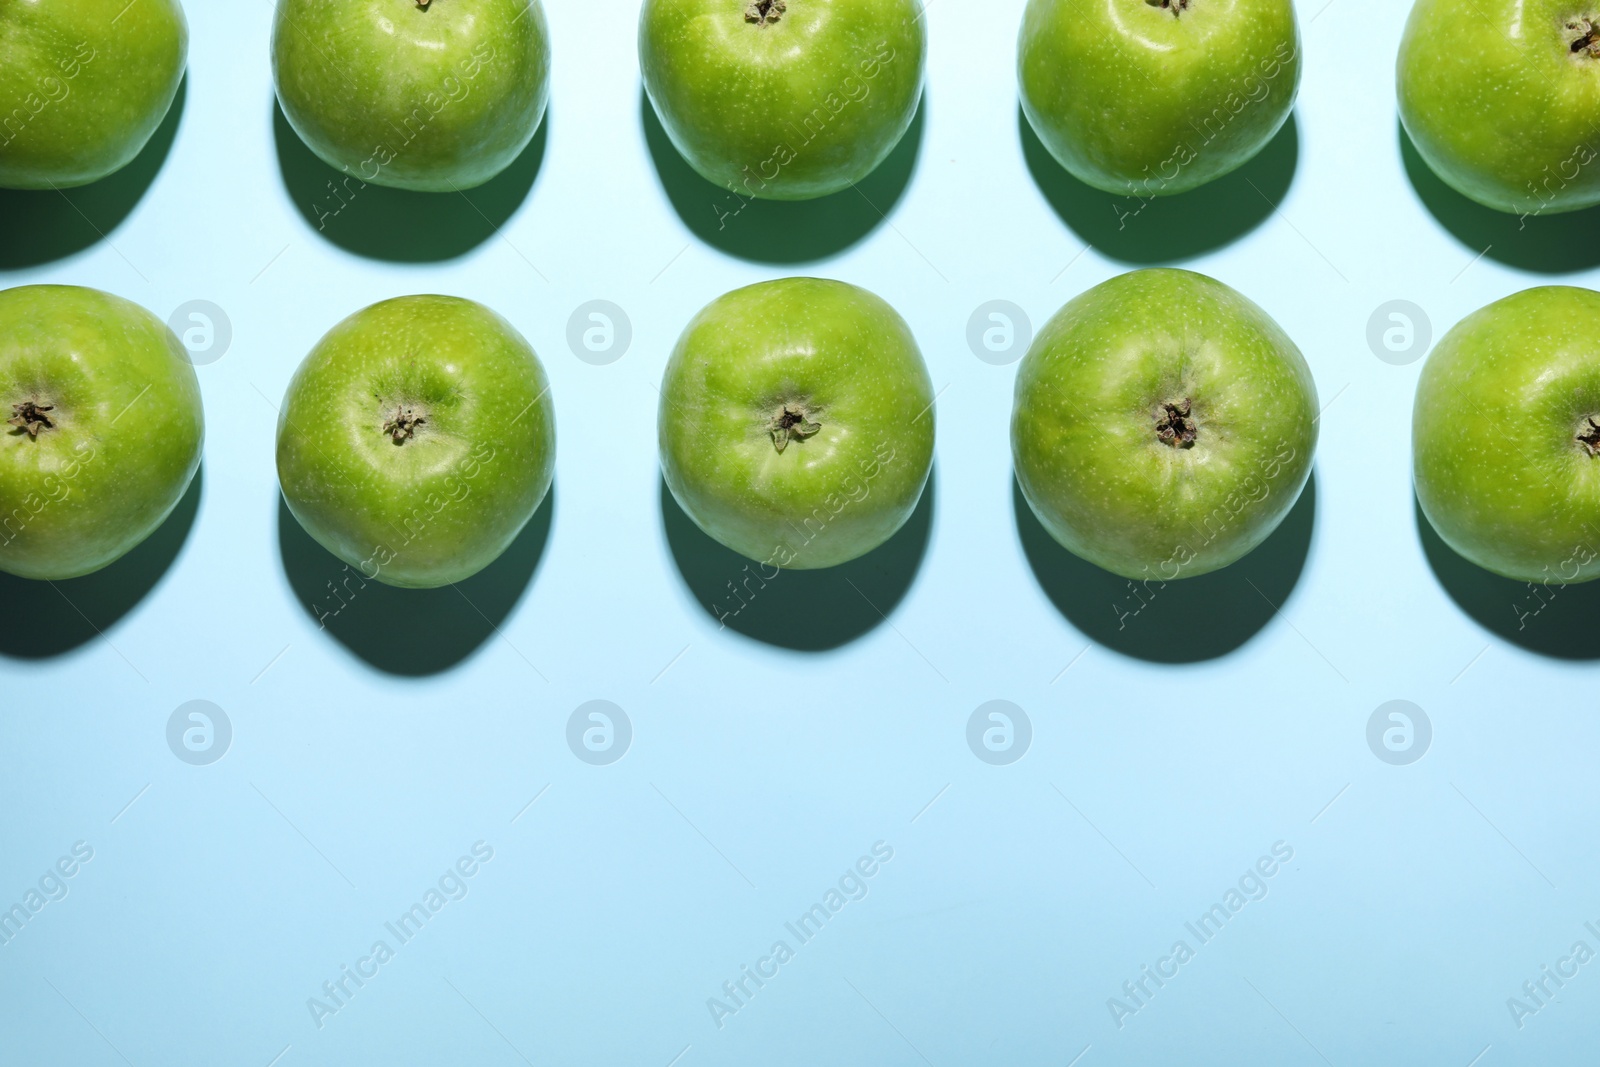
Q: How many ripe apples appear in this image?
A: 10